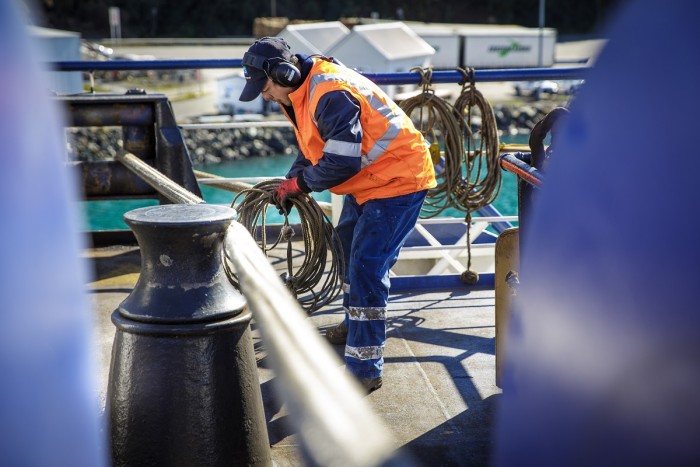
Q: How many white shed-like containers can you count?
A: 2